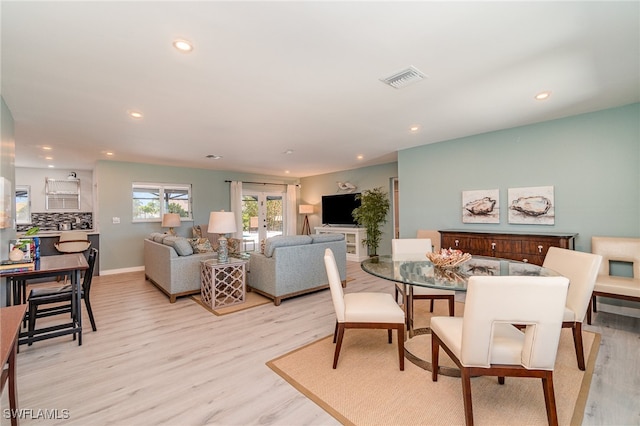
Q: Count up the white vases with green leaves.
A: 1